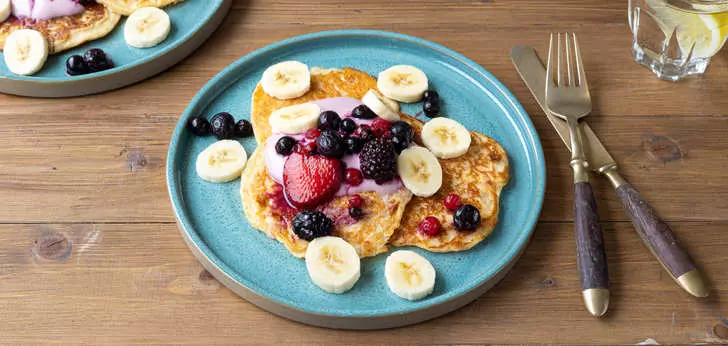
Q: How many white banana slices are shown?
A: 12